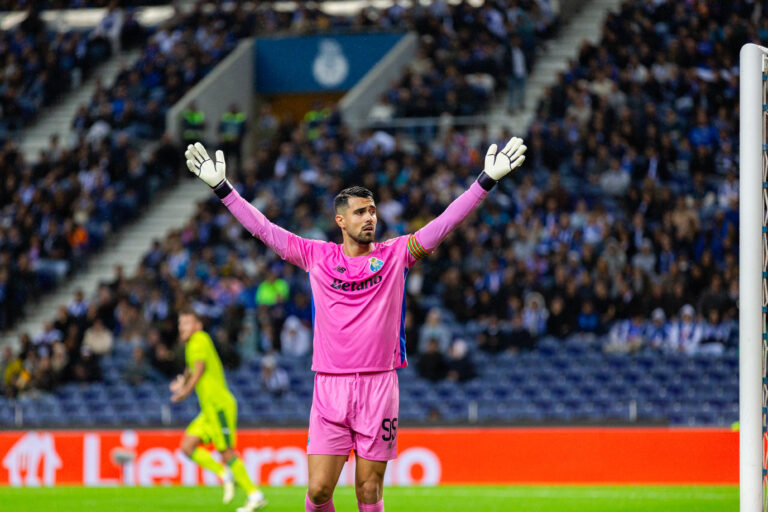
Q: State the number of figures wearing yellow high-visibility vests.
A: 3